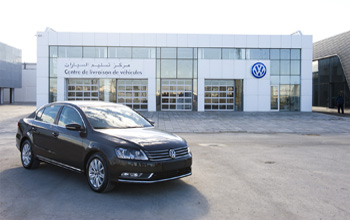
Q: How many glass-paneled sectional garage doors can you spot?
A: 4